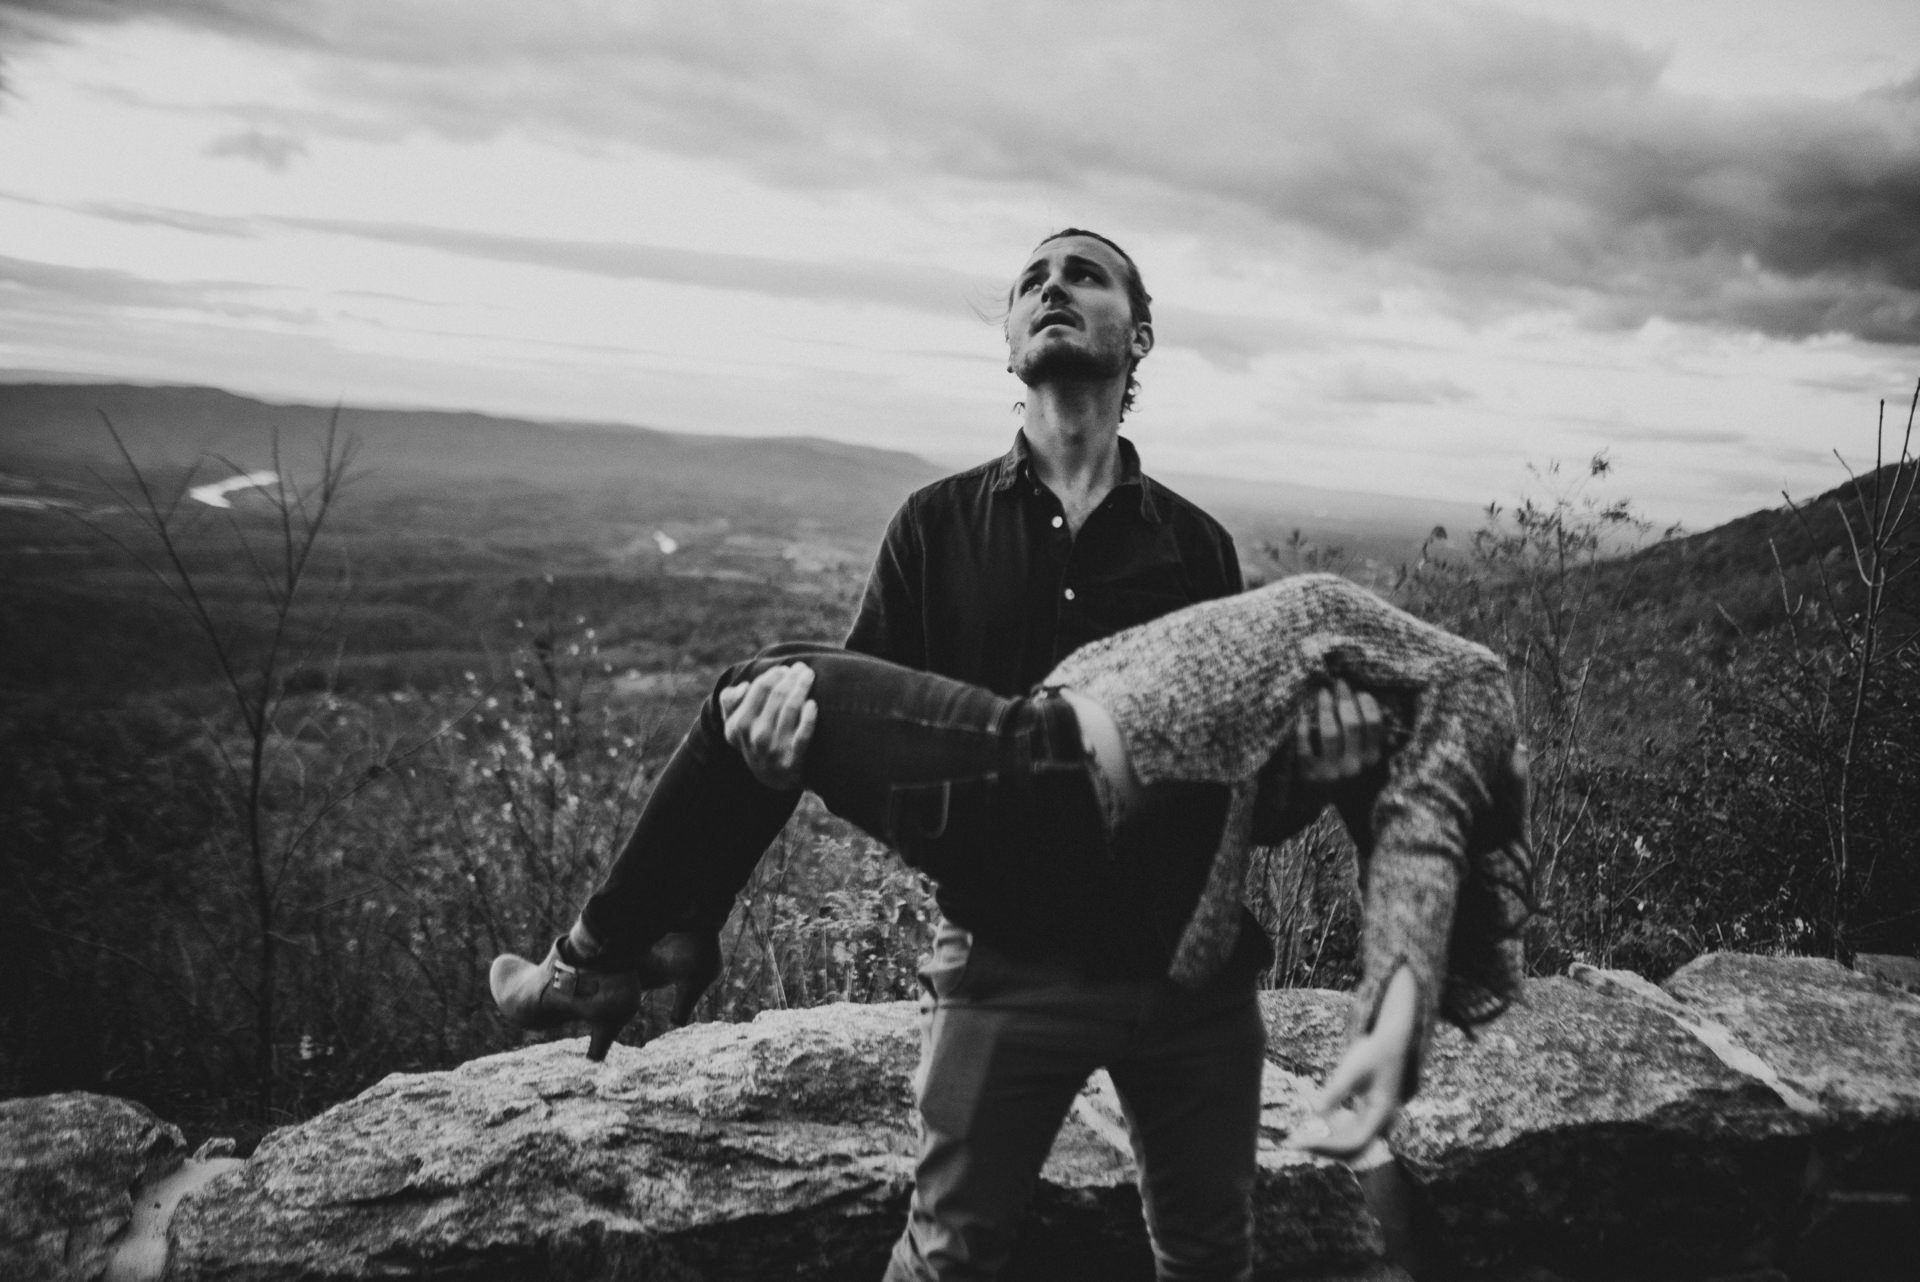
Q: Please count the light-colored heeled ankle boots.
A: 2